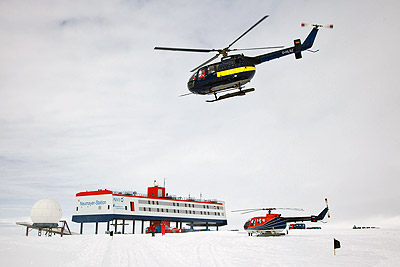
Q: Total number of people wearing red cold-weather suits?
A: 2